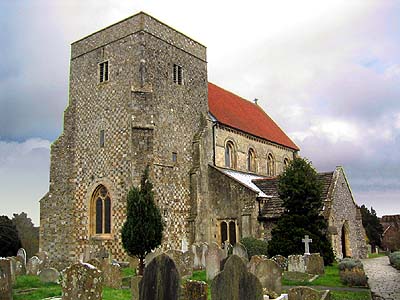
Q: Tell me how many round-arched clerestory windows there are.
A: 4